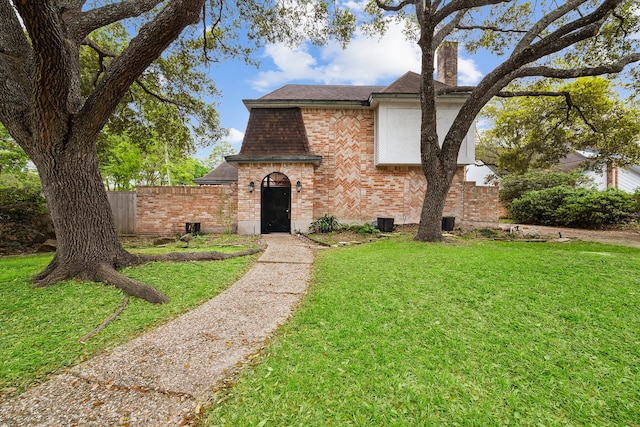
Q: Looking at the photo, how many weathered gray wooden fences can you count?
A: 1